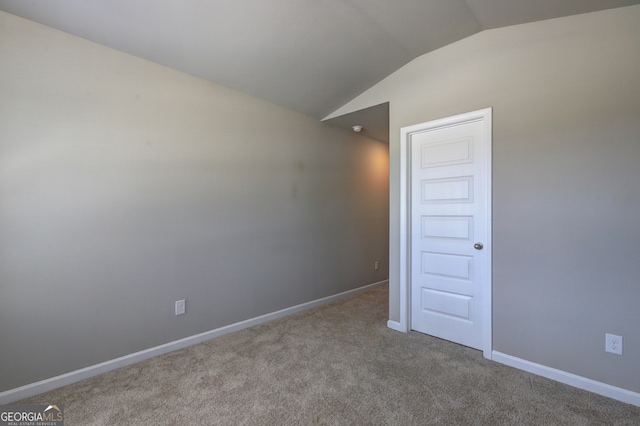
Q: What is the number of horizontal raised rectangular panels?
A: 5